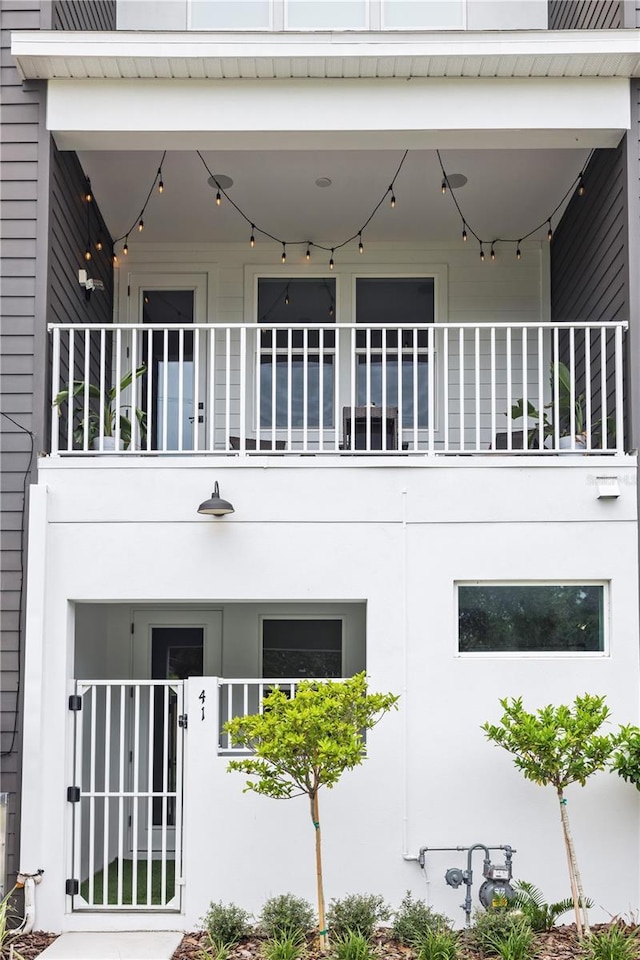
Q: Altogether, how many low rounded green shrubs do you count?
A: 5